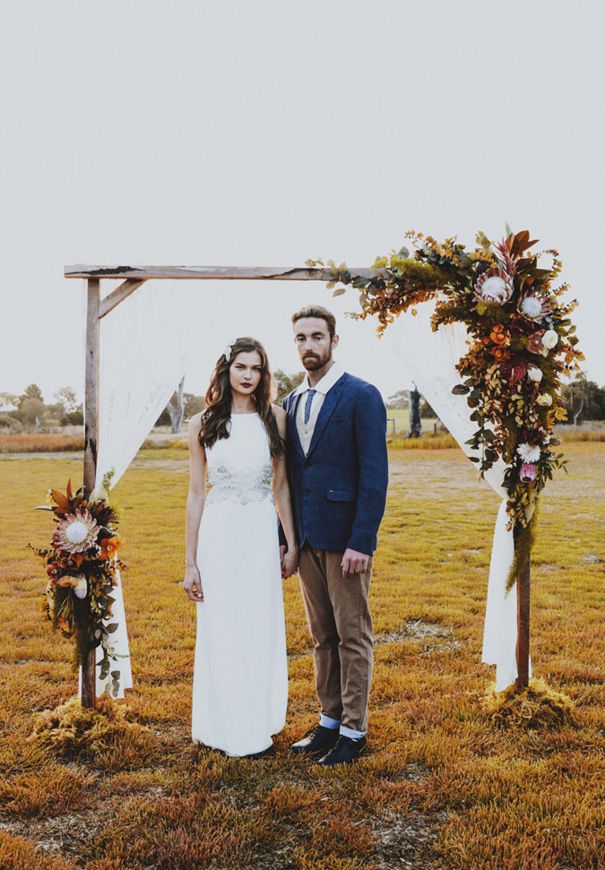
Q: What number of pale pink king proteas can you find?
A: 3